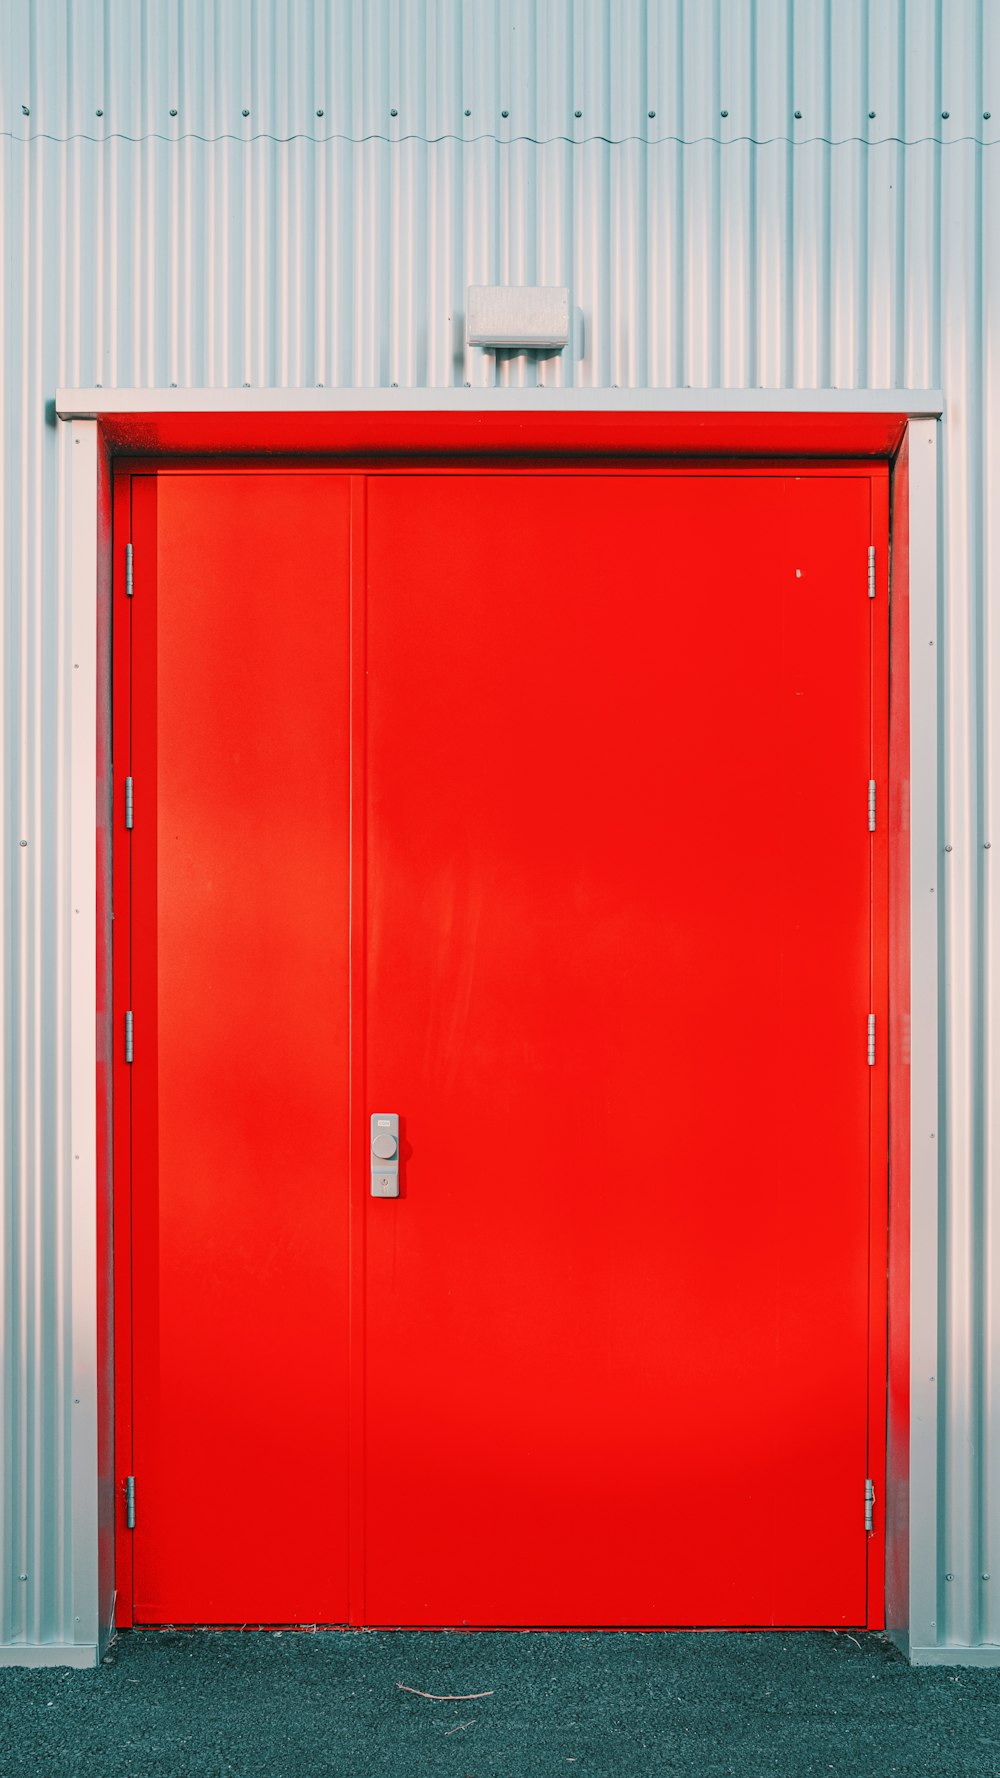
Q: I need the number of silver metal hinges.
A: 8